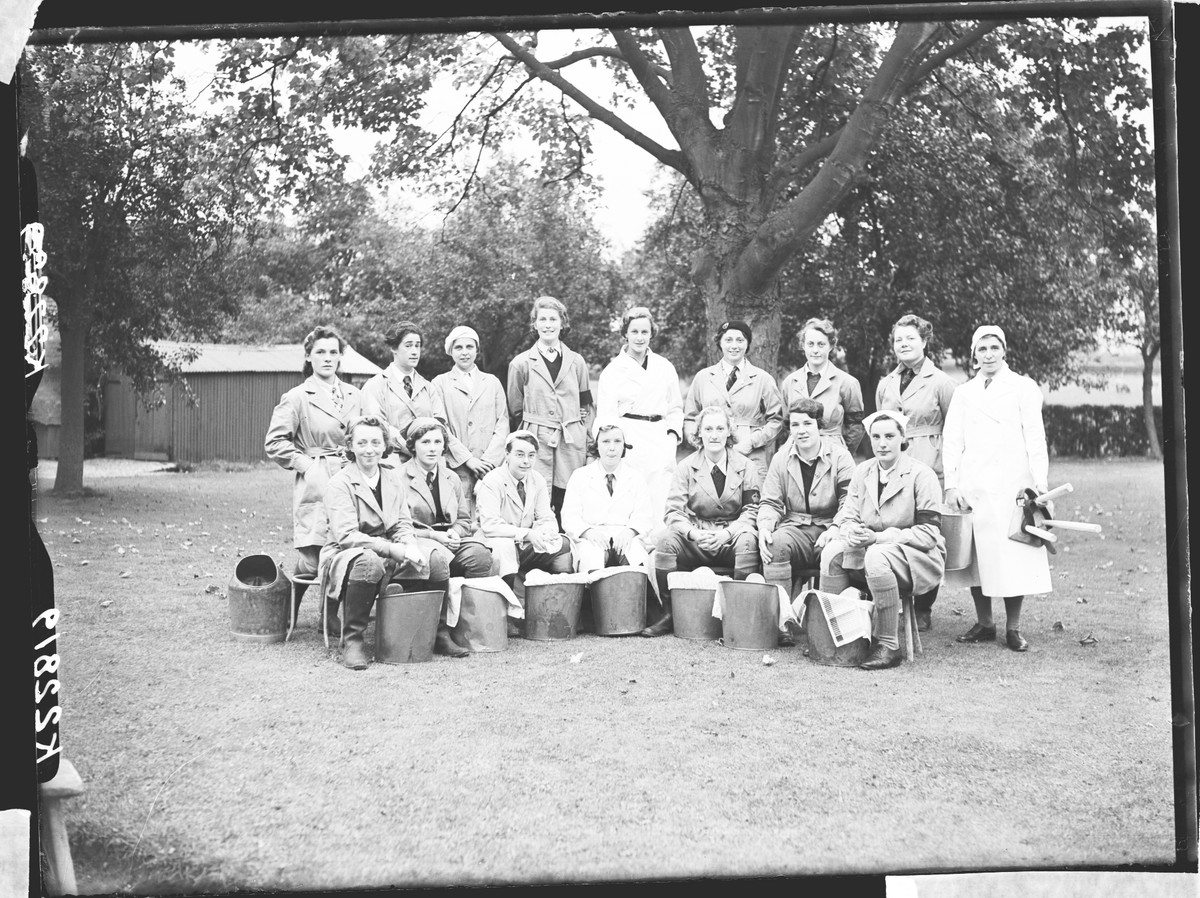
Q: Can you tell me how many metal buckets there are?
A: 9